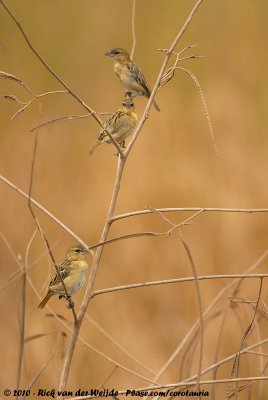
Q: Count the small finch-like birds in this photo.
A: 3